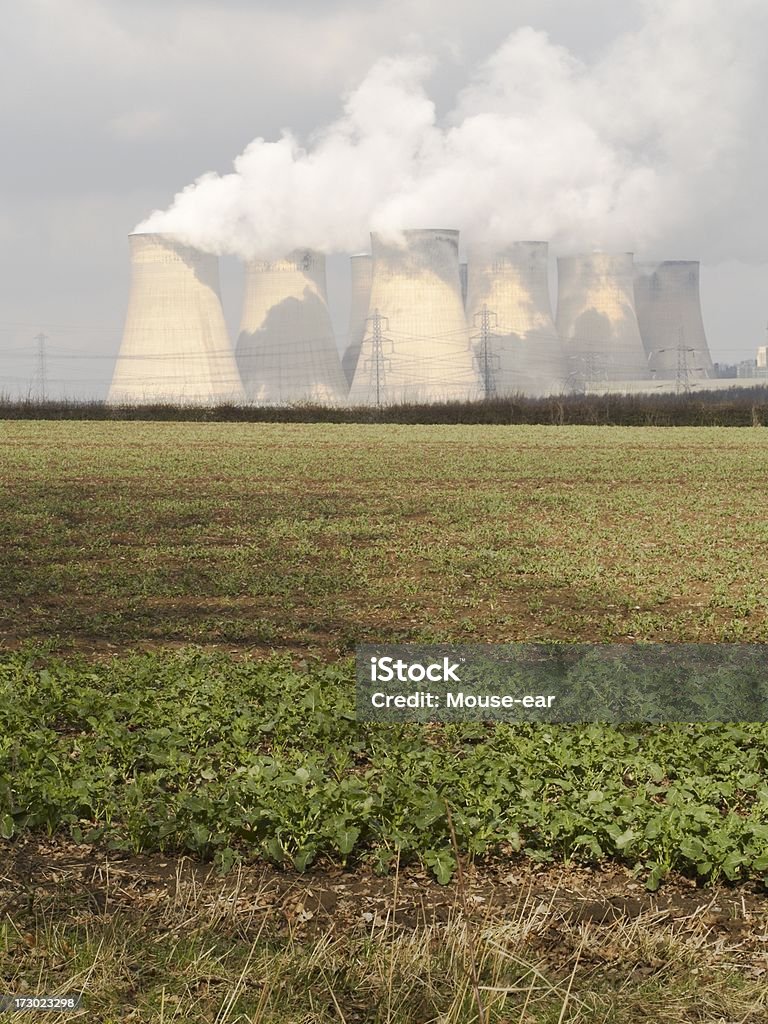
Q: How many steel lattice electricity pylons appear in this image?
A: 5